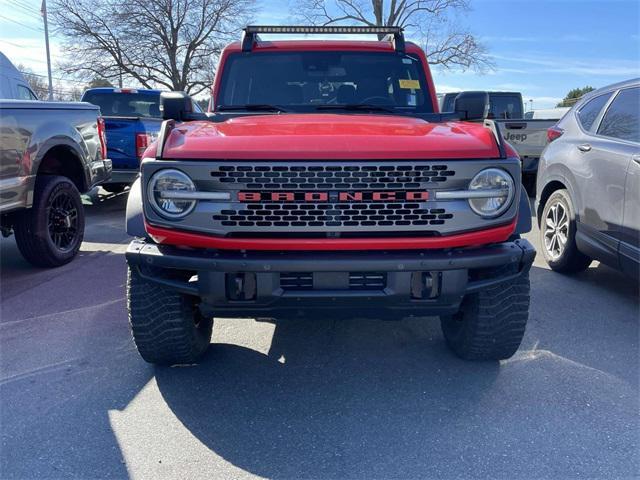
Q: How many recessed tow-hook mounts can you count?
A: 2